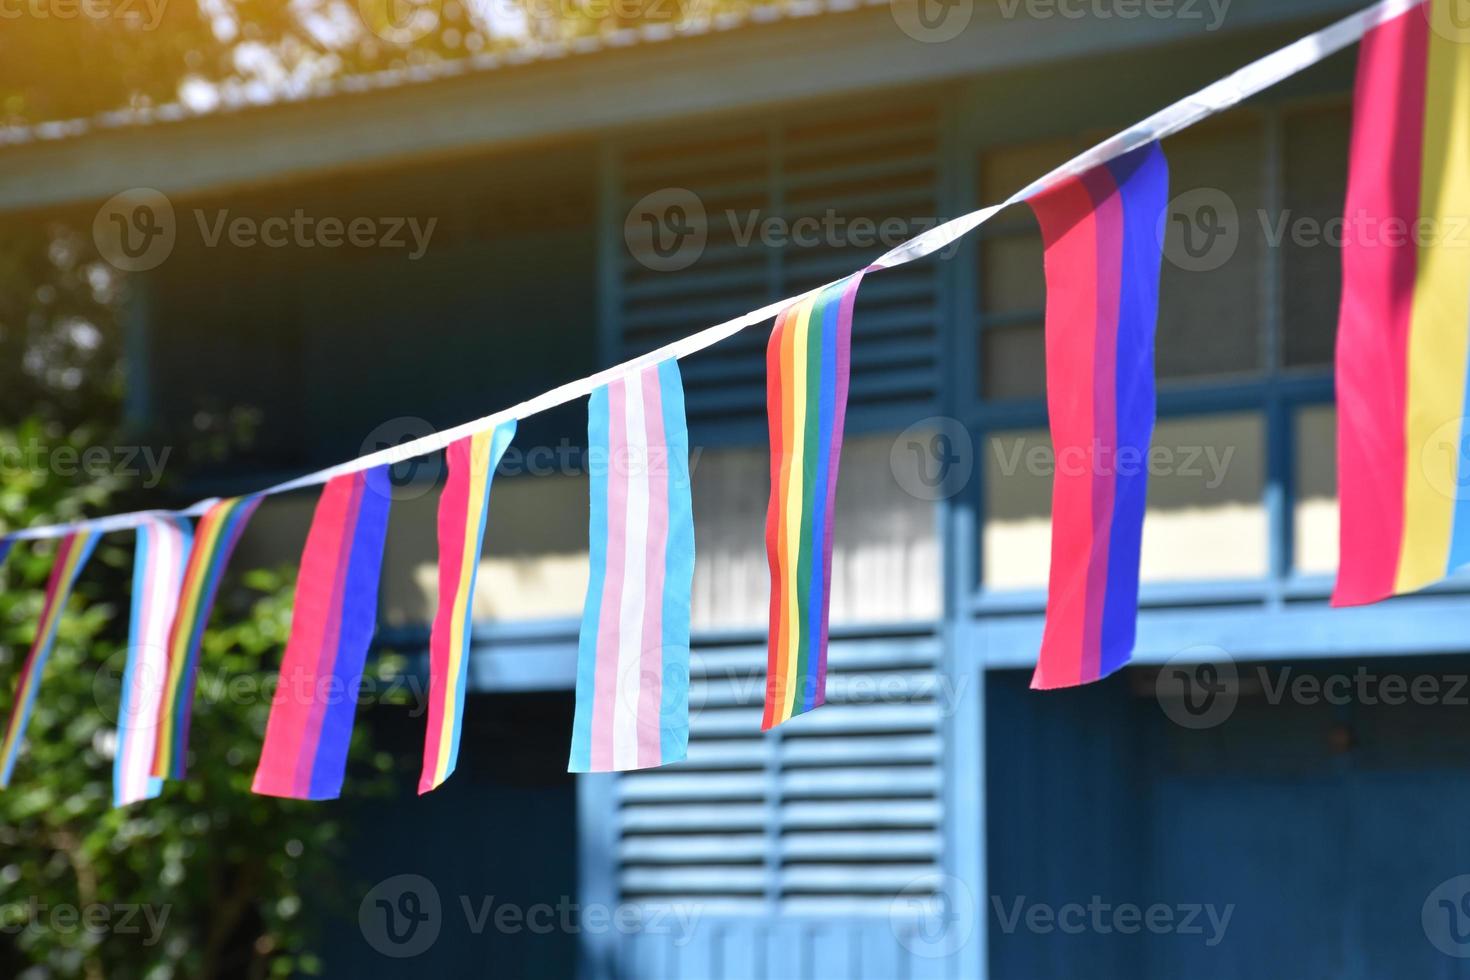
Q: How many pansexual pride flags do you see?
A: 3